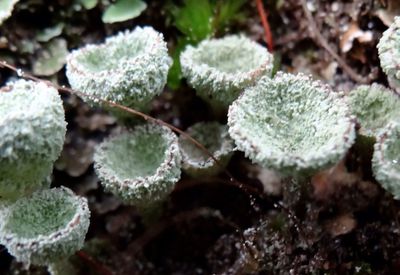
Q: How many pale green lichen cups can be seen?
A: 10